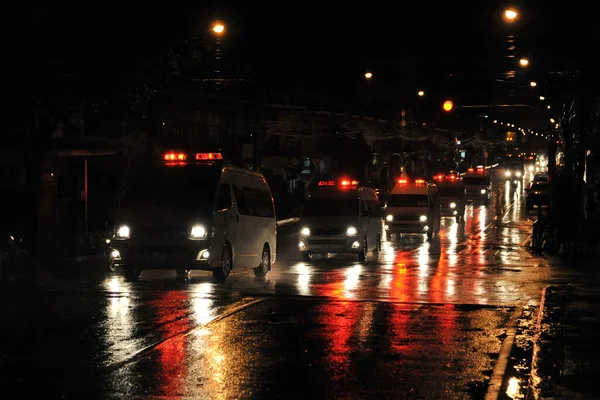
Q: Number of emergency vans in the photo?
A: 5